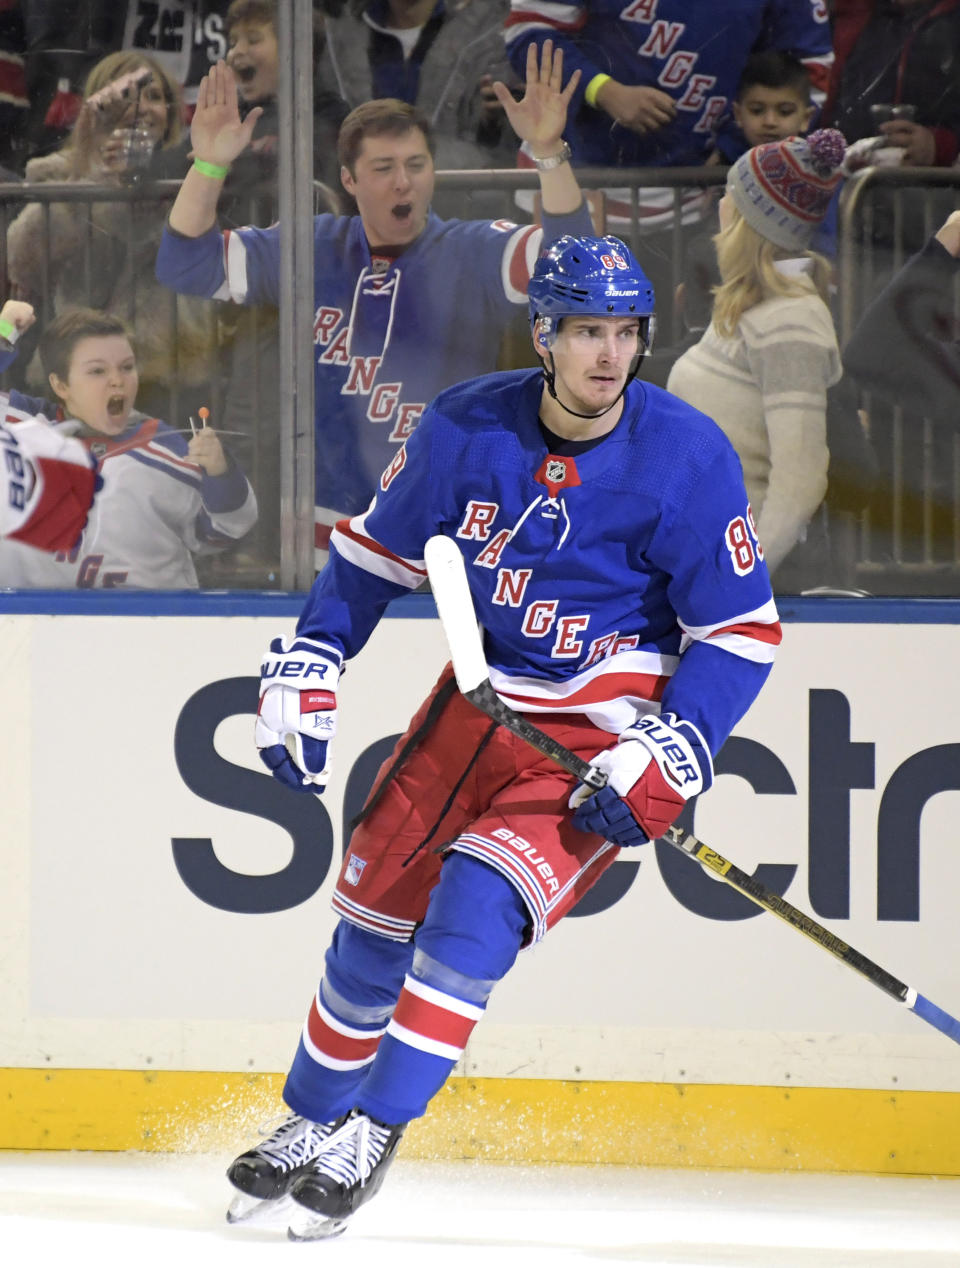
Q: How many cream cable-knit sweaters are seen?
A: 1